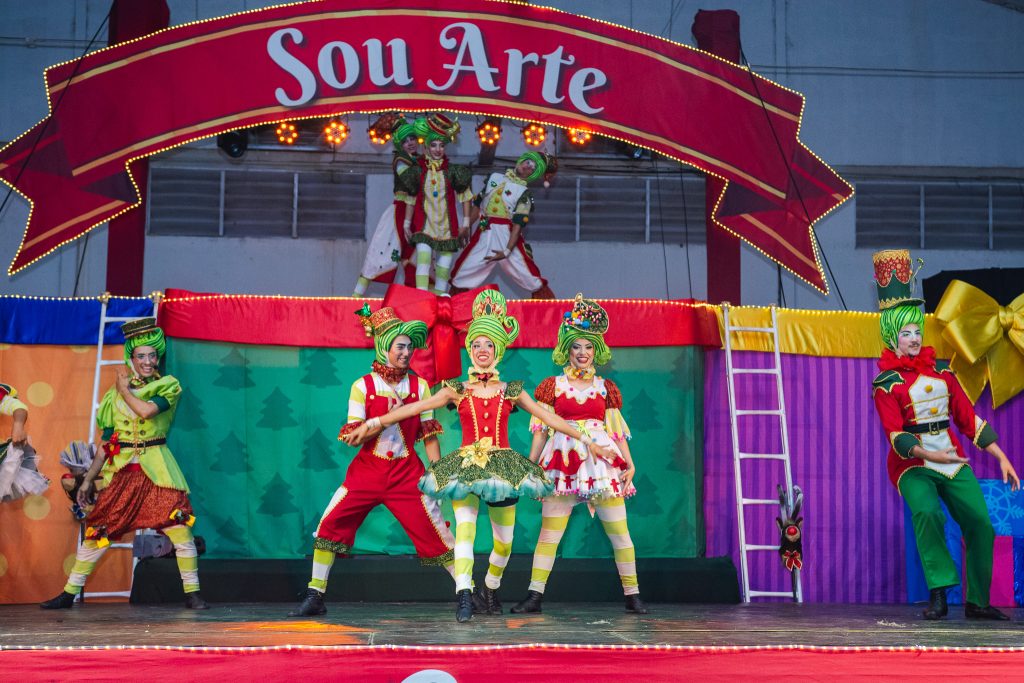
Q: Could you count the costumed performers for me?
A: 9